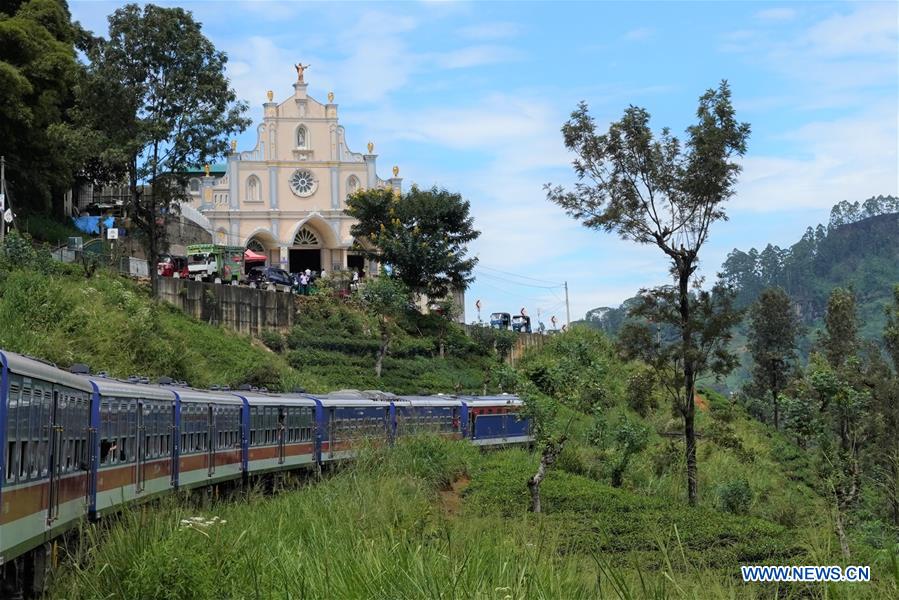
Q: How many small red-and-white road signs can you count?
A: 4